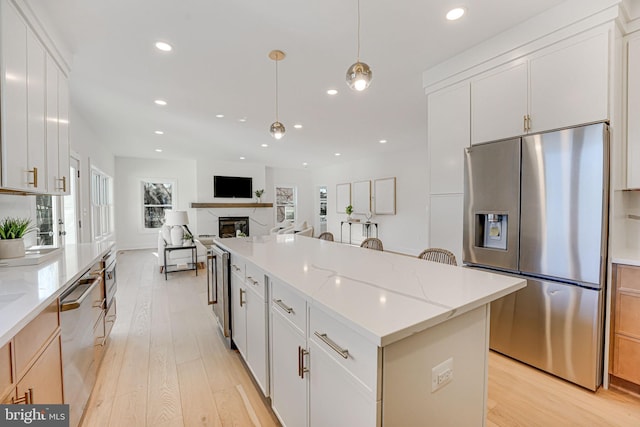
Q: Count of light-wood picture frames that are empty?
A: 3